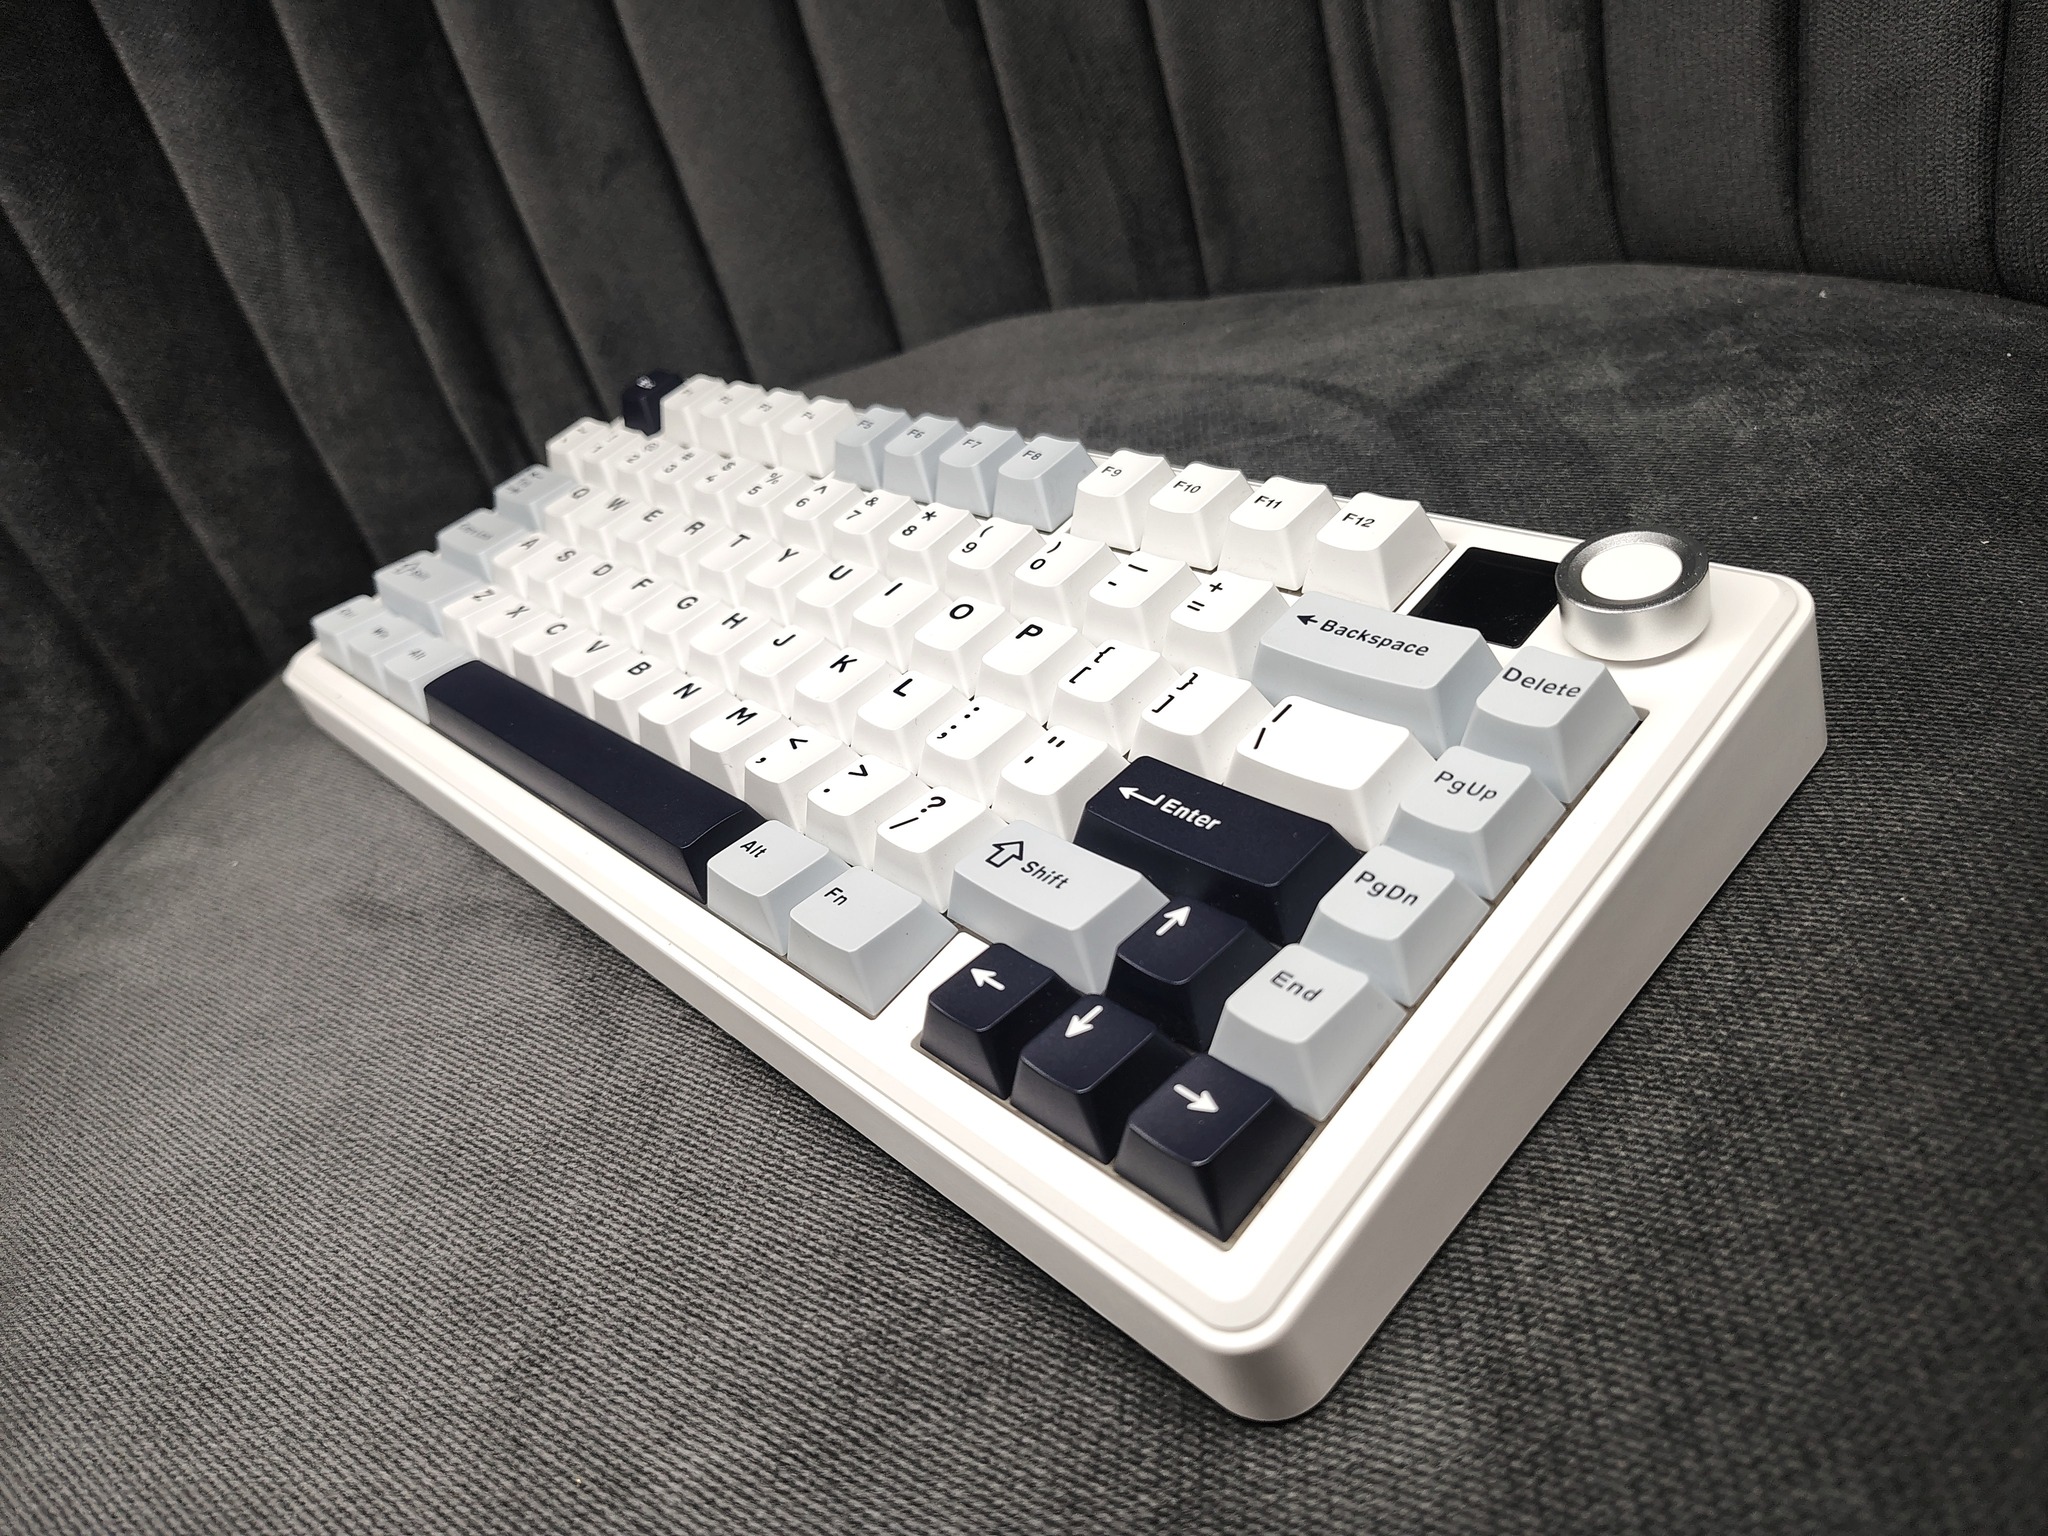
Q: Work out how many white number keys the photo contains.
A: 10